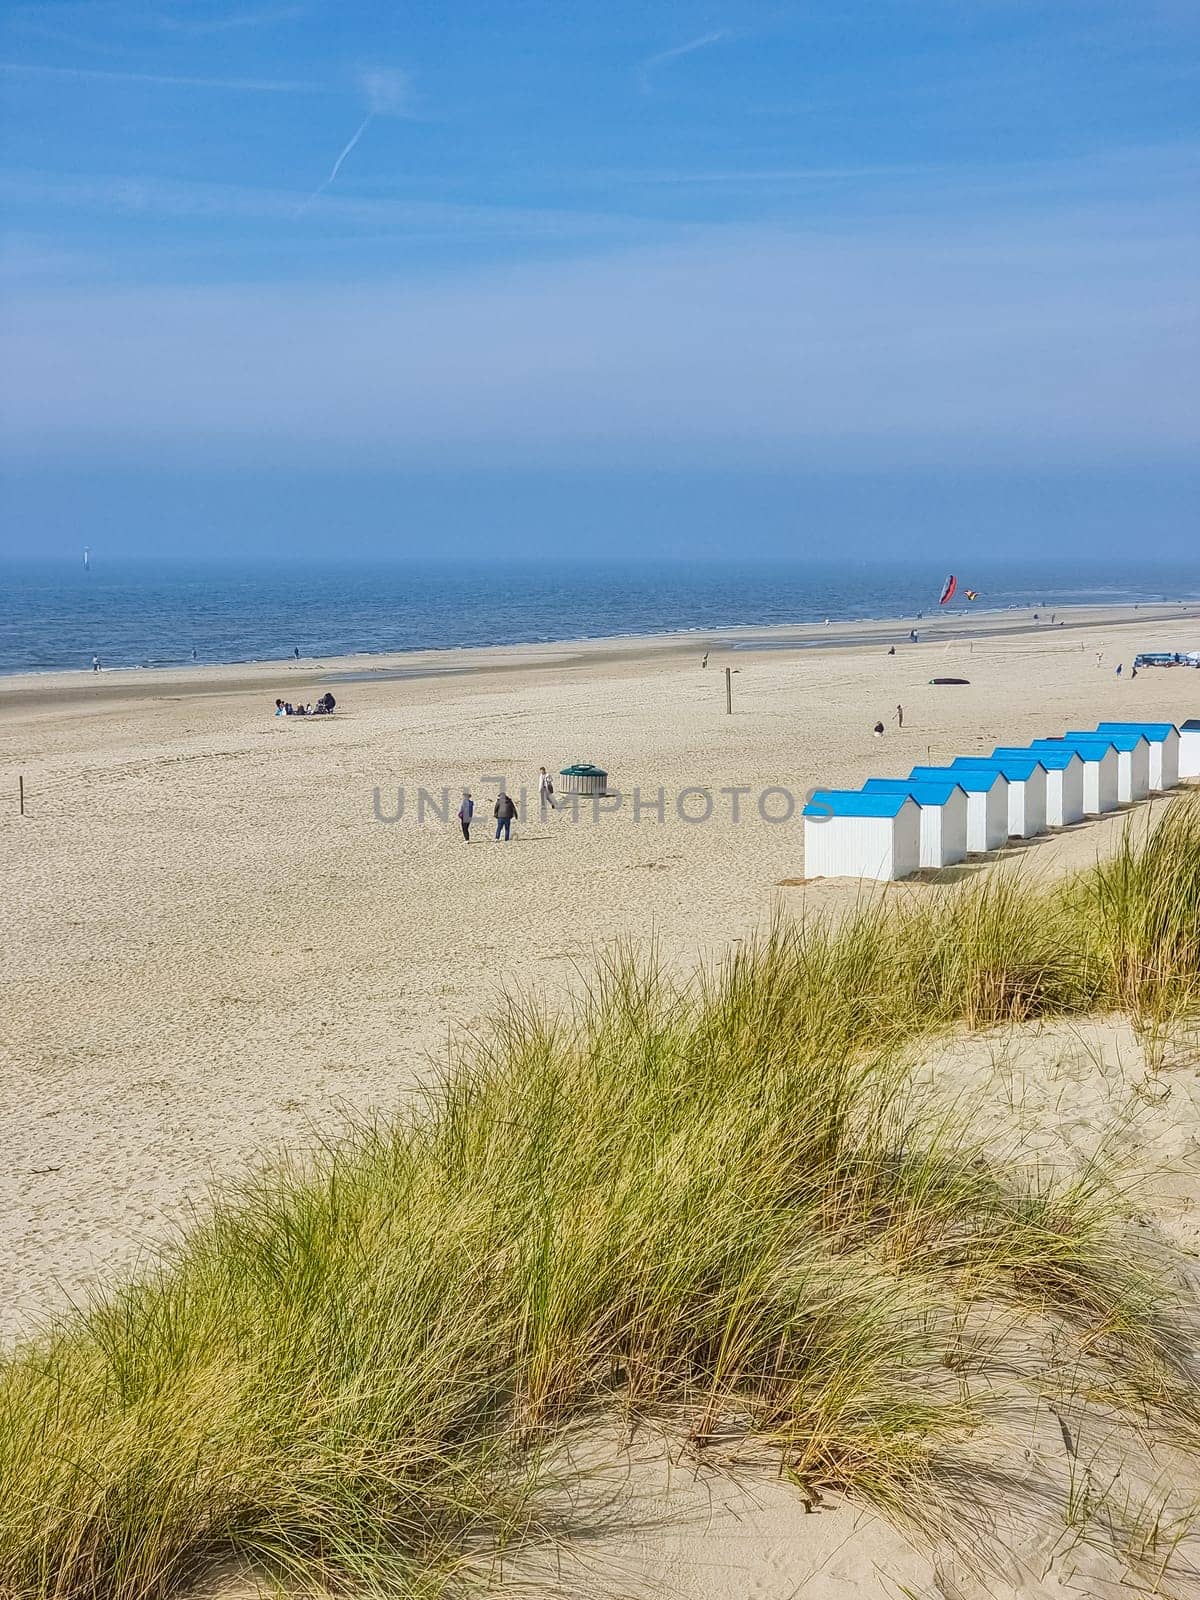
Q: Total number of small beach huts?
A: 9